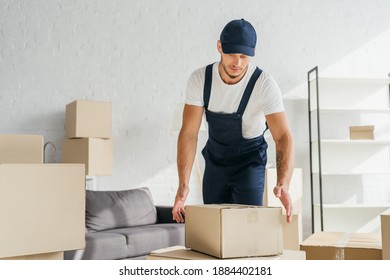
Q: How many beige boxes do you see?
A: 12